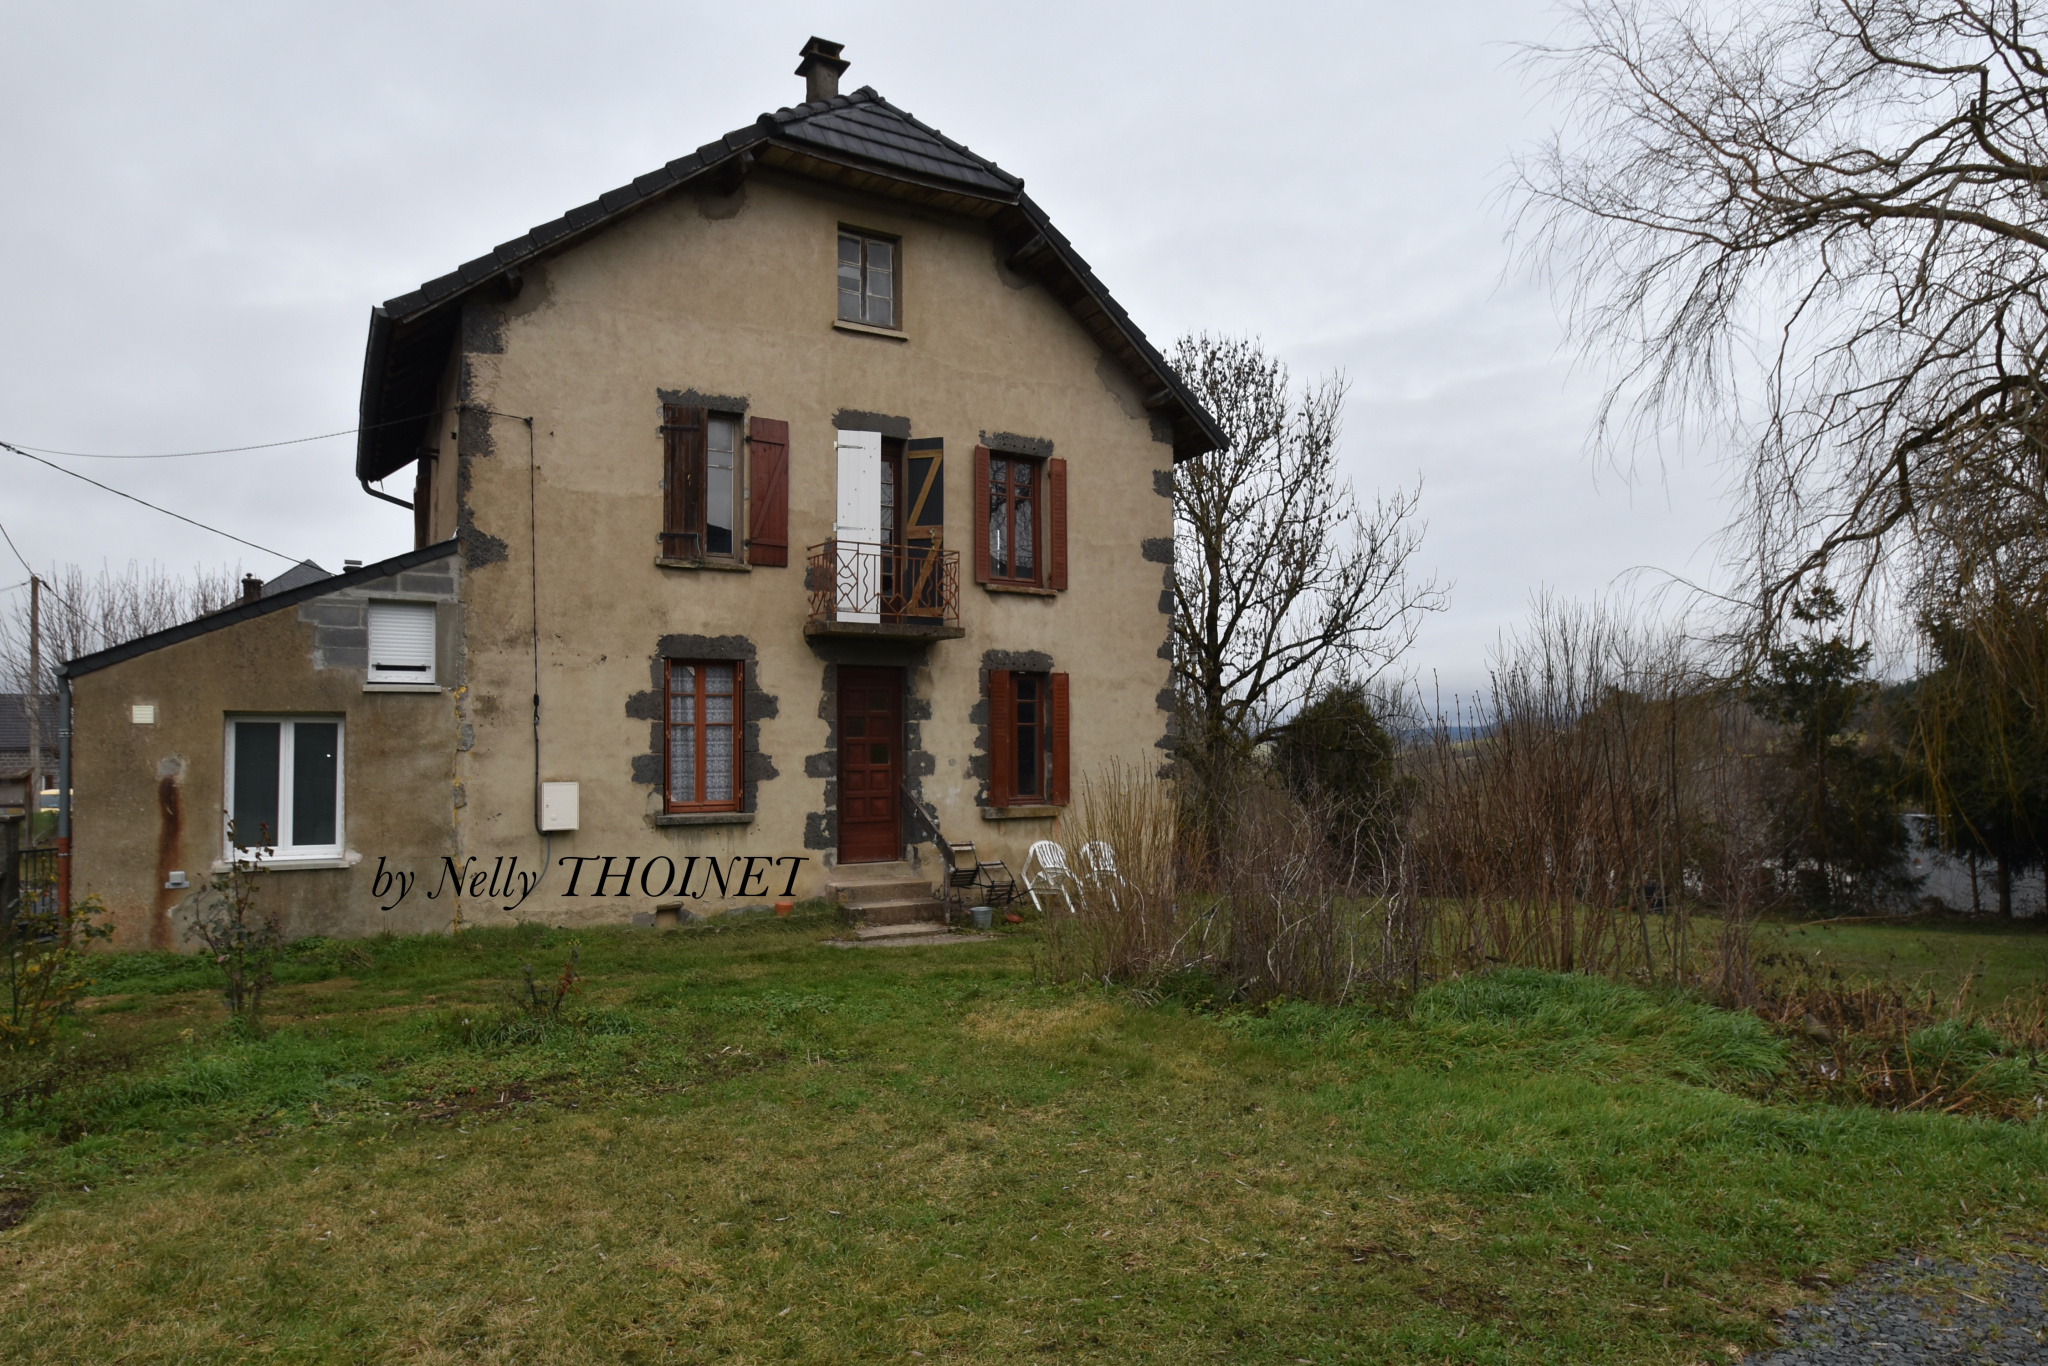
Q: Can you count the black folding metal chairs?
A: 2